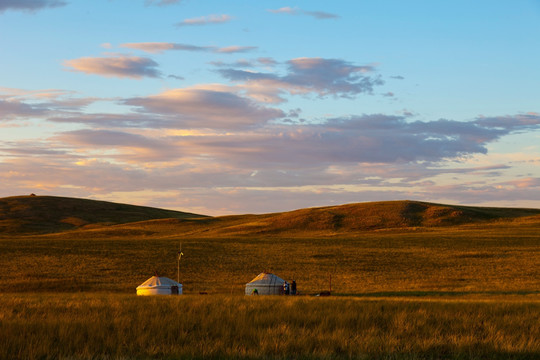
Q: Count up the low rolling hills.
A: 2